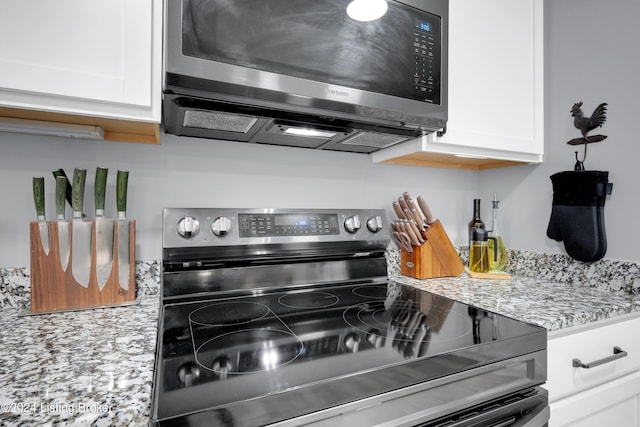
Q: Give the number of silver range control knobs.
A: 4